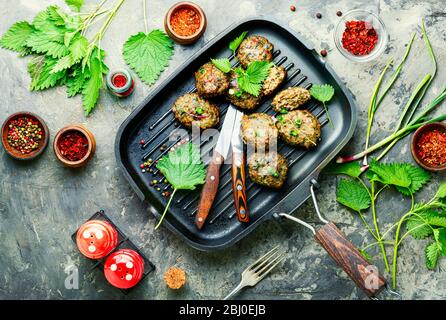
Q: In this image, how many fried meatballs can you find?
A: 9